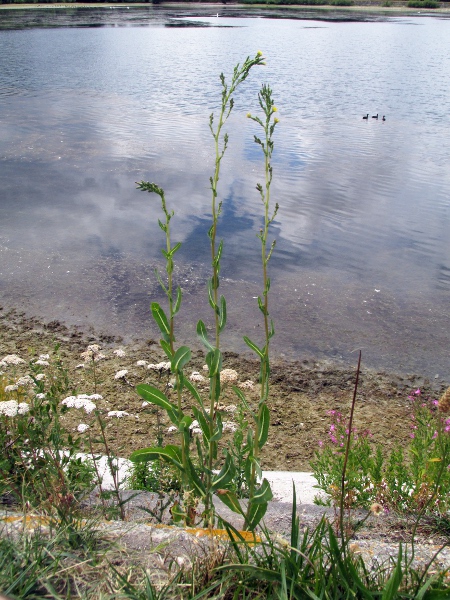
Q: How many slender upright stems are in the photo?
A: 3